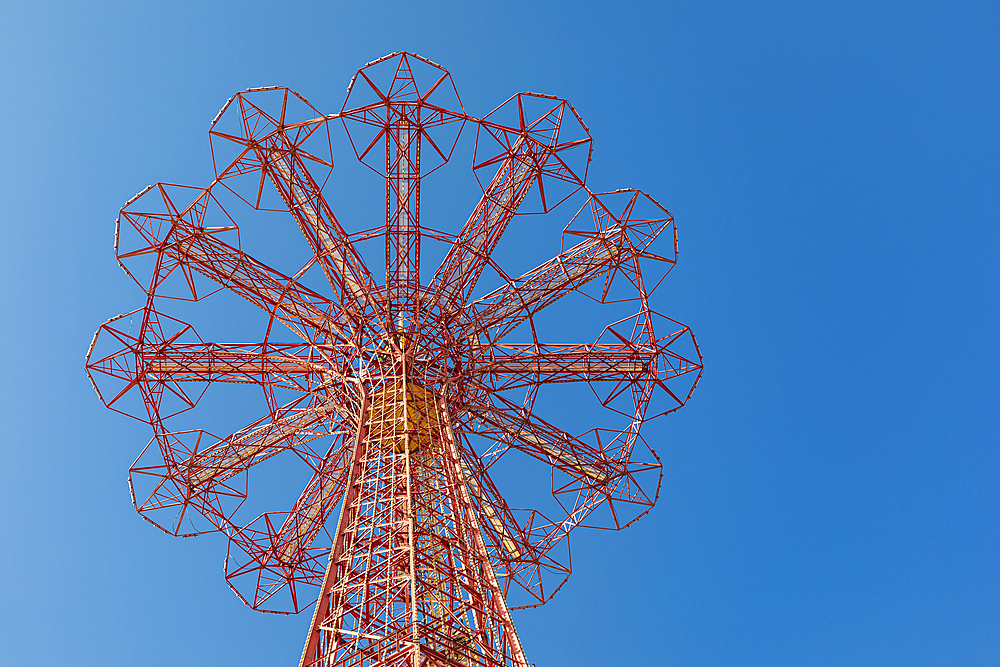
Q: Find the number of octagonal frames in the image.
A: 11